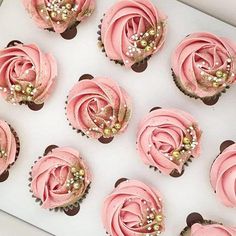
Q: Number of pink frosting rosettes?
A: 11